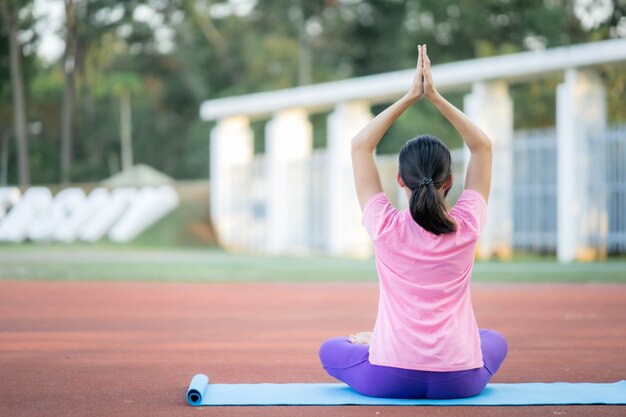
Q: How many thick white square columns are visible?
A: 5